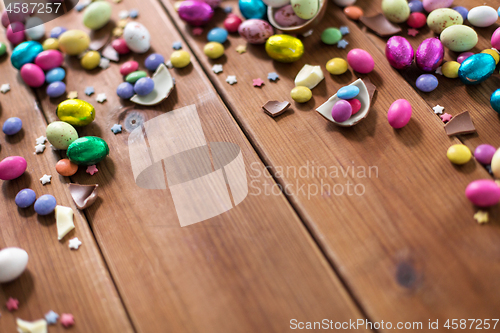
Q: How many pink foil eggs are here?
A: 3